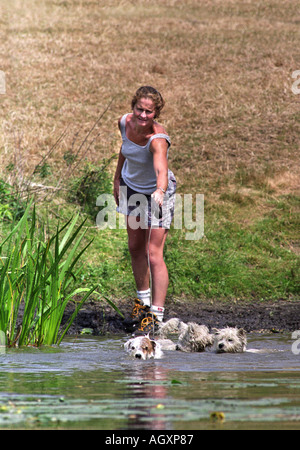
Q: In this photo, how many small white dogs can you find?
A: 3